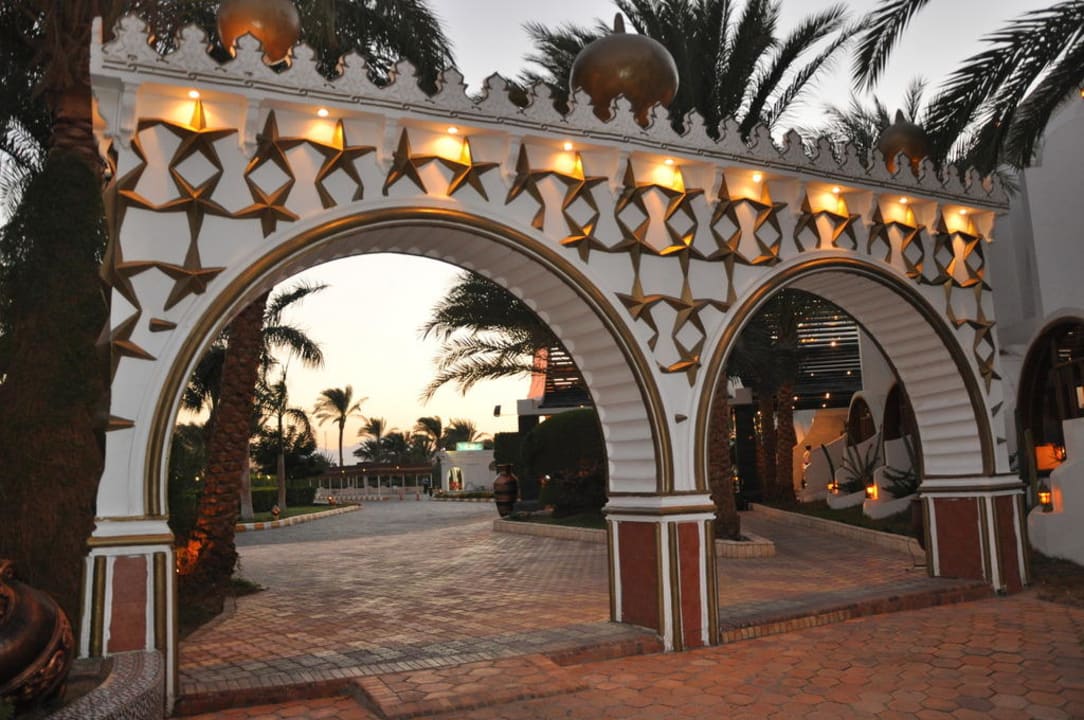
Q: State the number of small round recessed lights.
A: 9